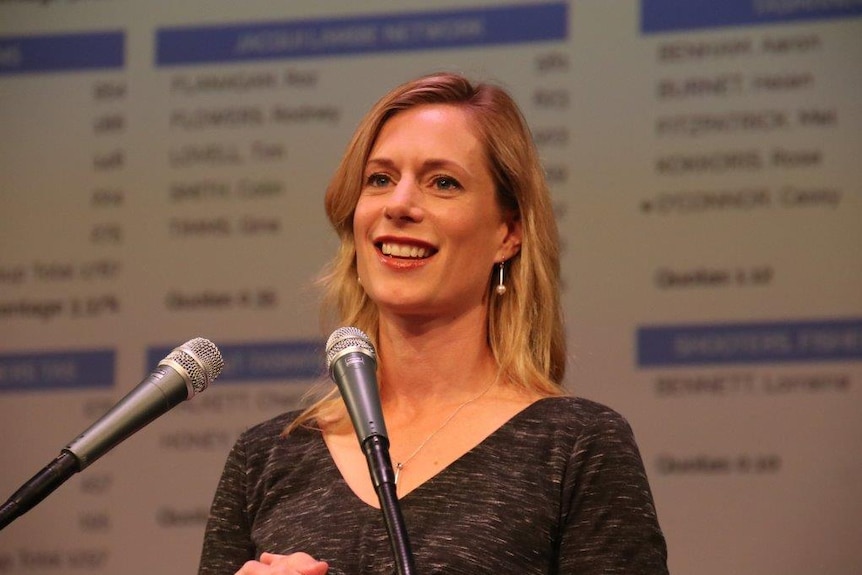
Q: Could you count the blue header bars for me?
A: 6